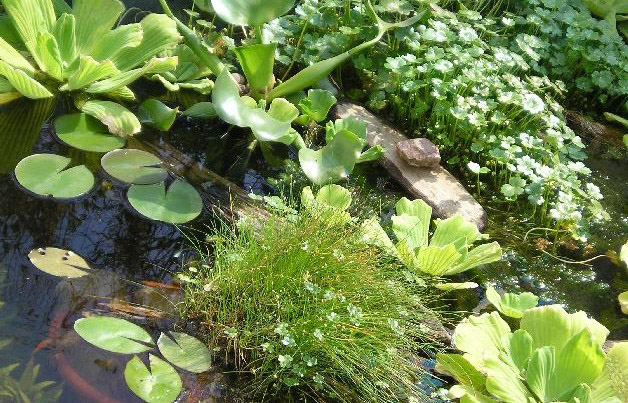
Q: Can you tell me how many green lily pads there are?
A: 7